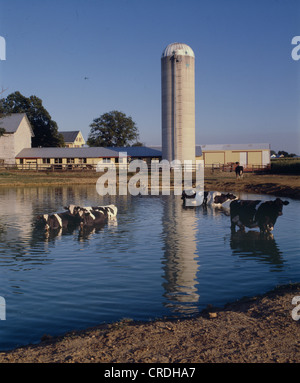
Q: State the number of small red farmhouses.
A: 0